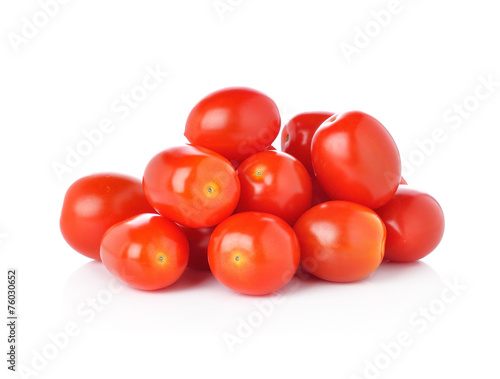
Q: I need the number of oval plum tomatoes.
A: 11